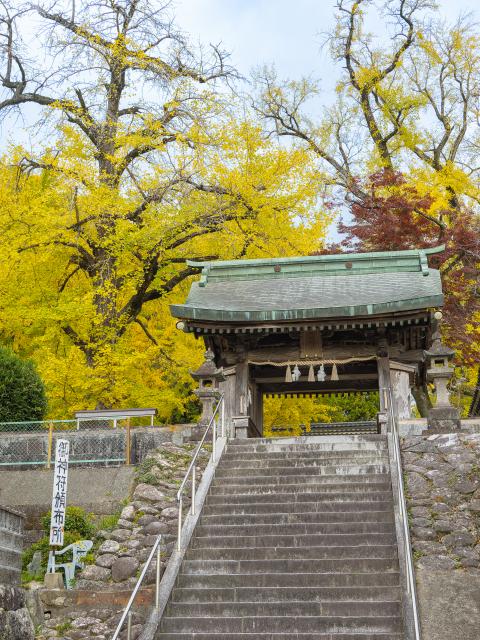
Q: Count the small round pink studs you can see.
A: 2